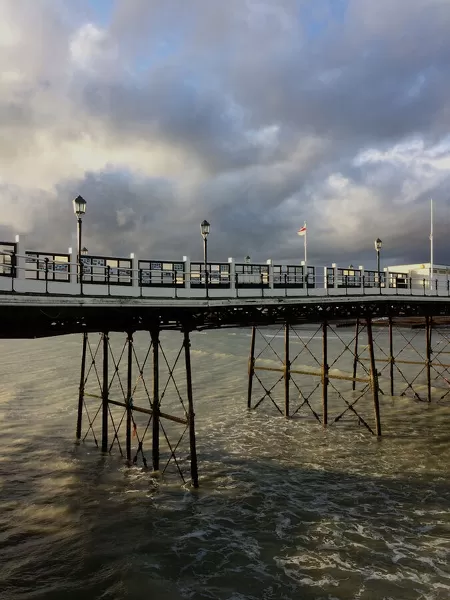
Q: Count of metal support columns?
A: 12